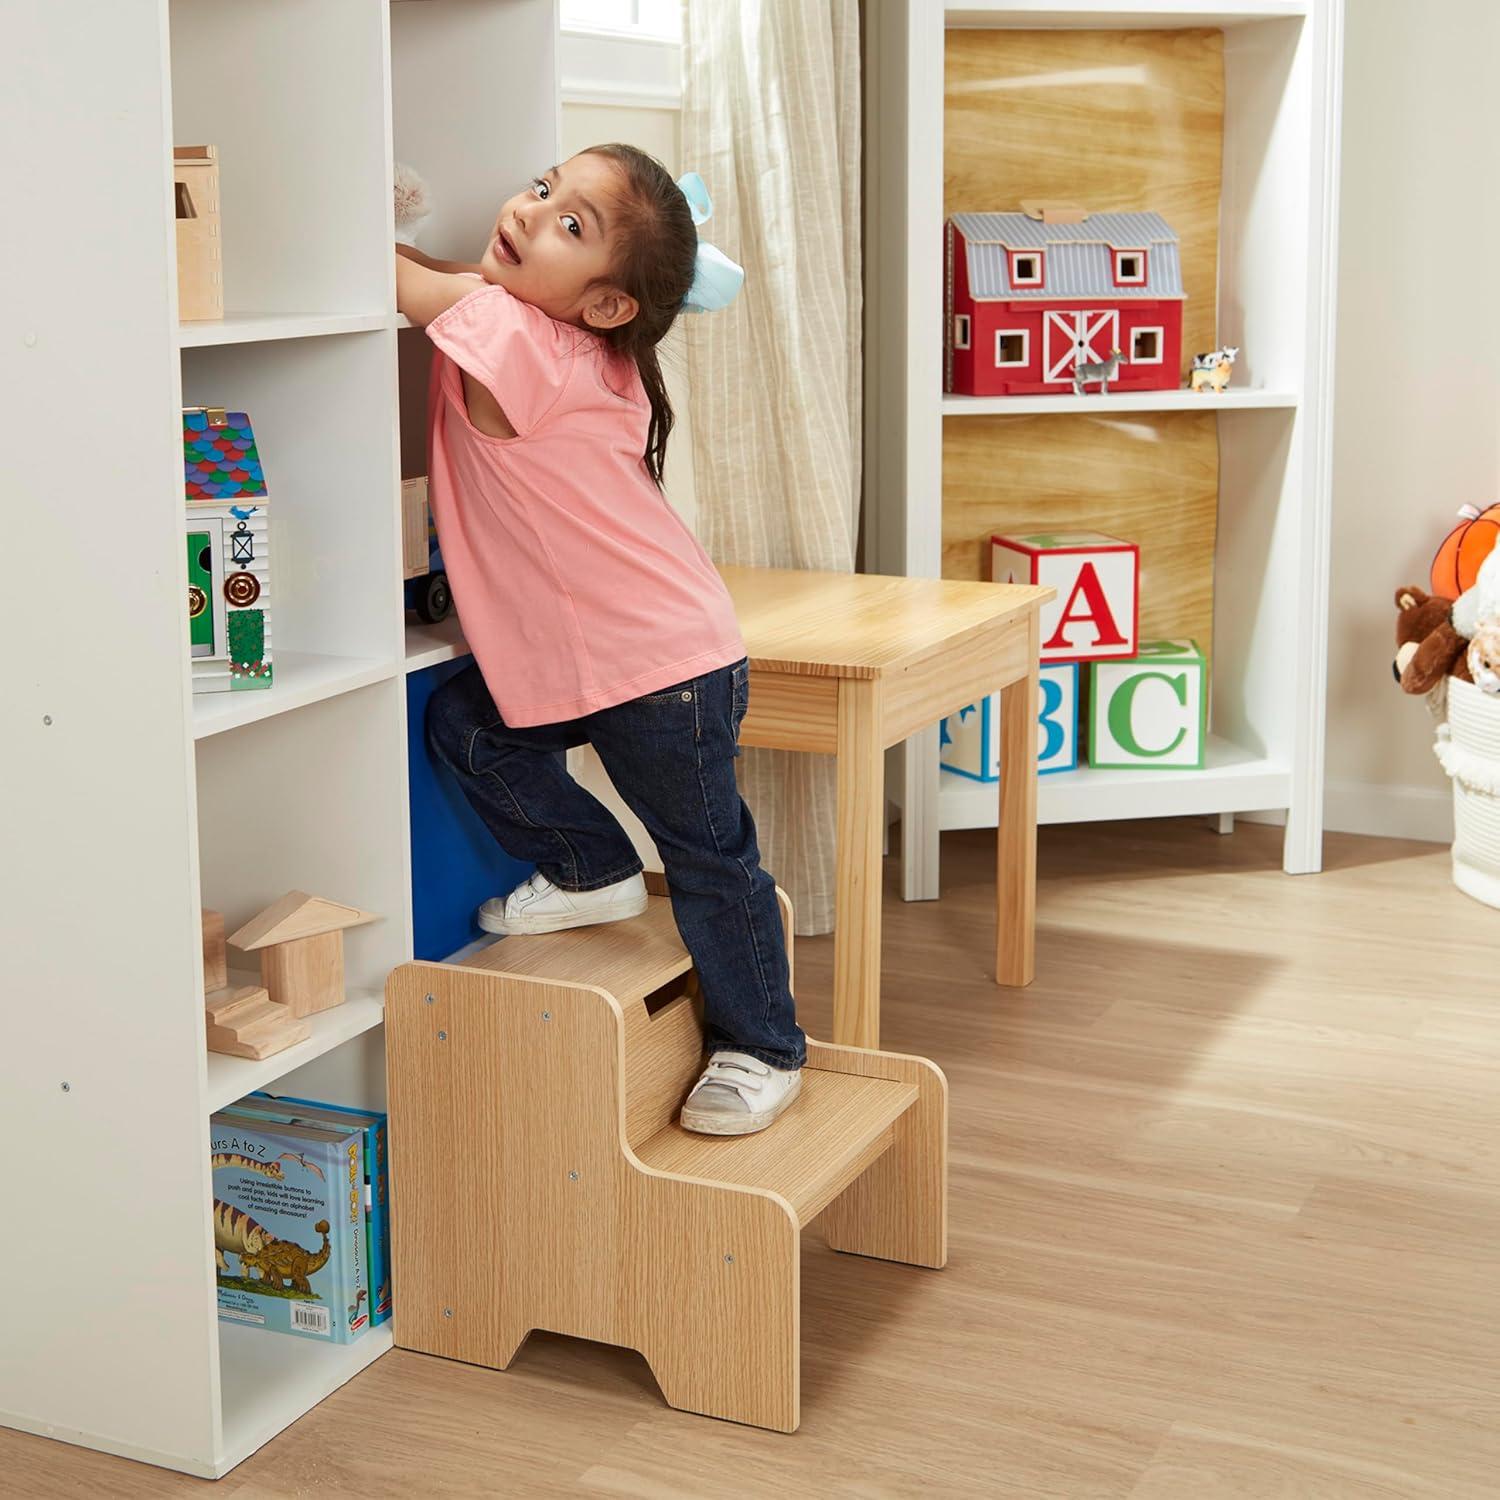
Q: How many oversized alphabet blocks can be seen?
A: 3